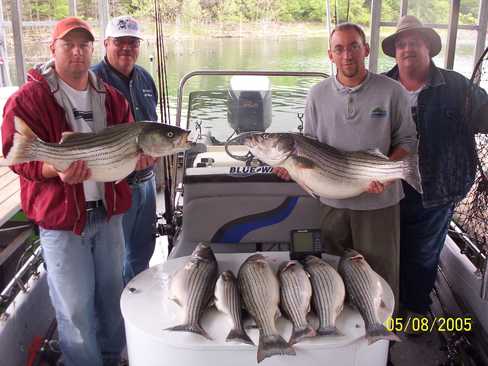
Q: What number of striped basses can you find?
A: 8